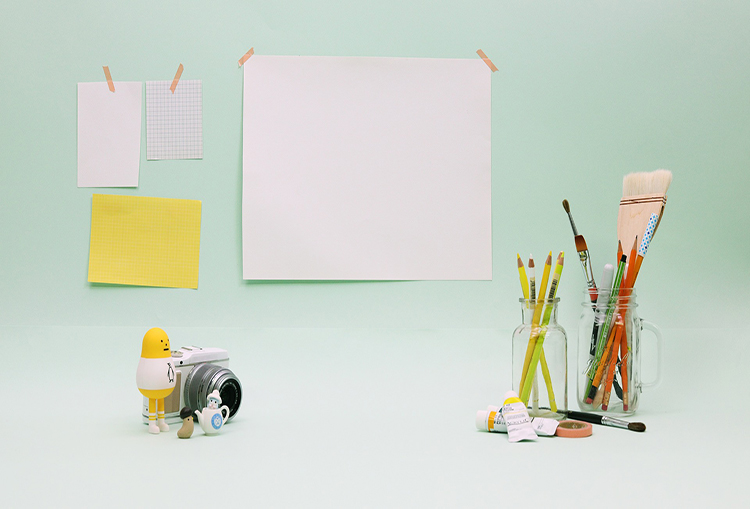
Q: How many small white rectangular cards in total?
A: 2